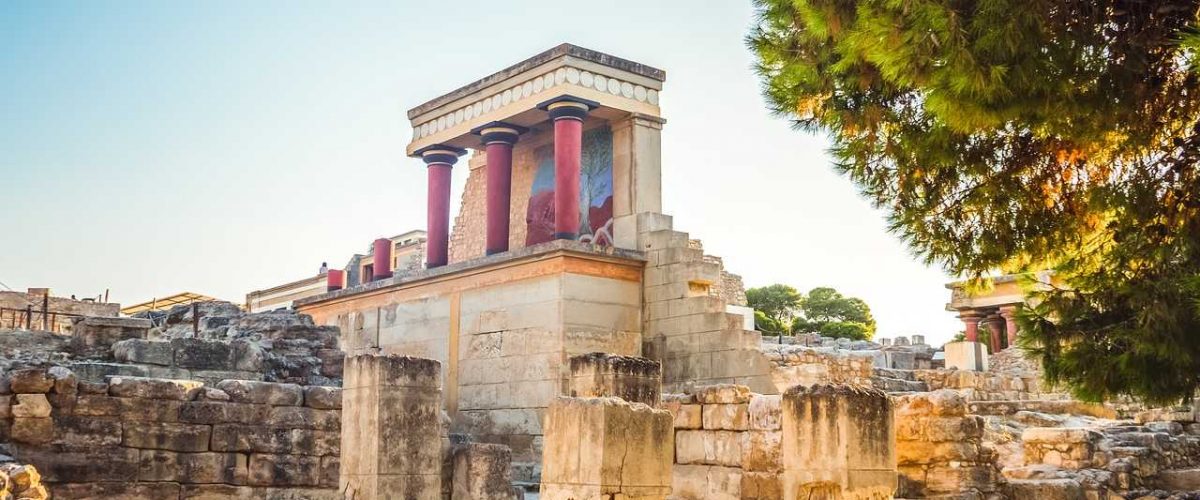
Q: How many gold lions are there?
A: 0